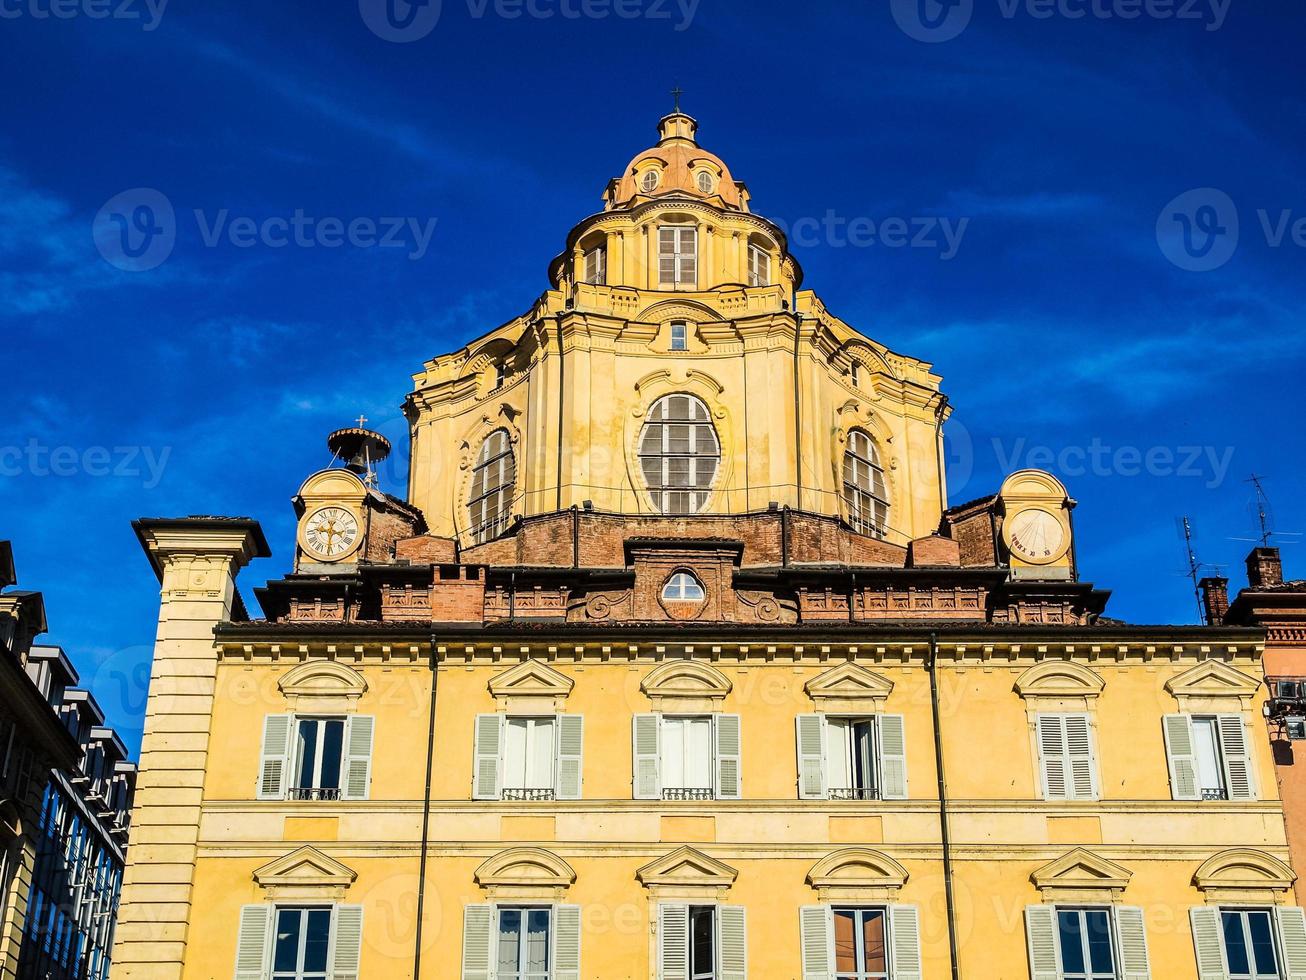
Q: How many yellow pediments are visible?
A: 12